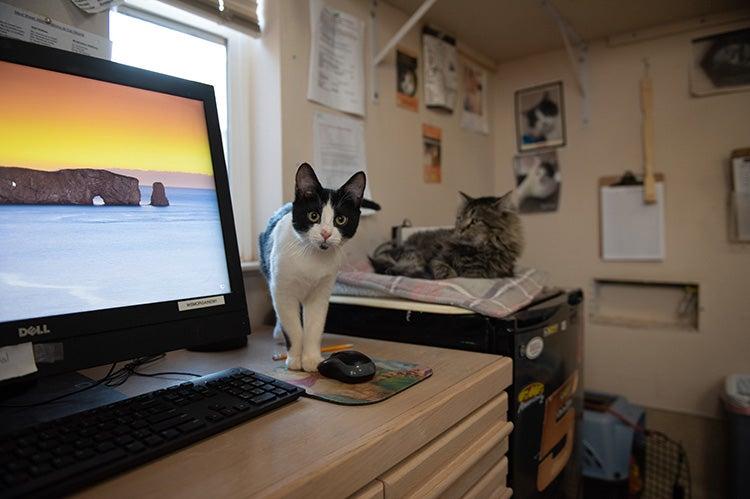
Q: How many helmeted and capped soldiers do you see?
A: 0